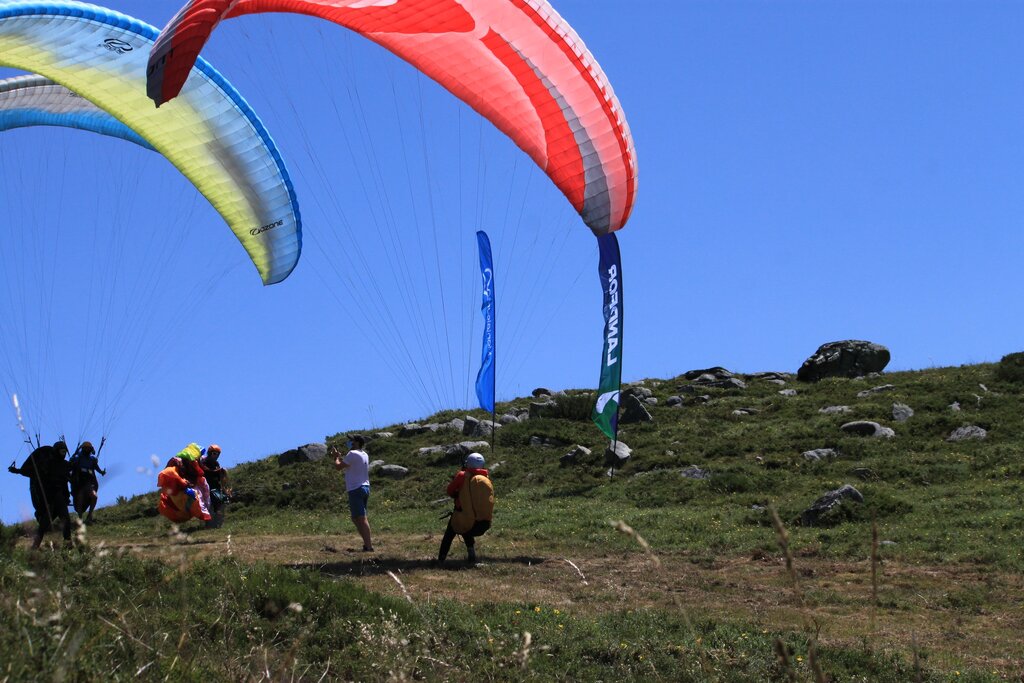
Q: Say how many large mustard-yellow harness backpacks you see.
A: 1